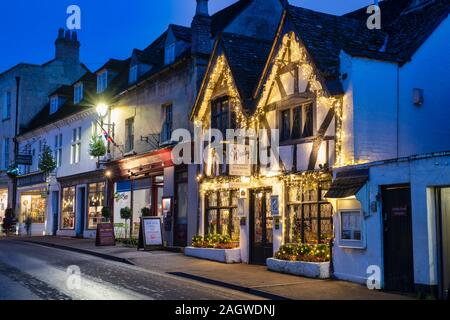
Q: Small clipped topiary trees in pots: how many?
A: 3